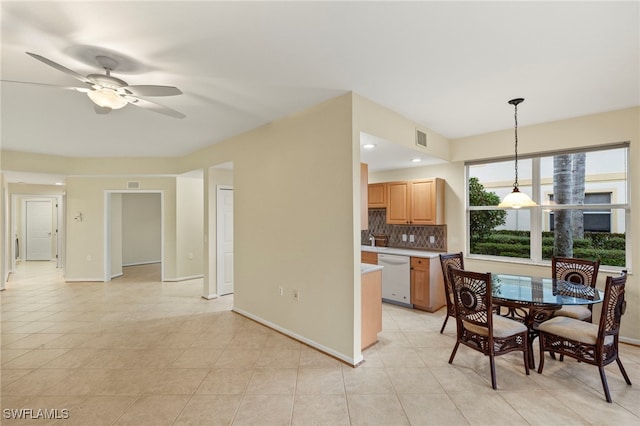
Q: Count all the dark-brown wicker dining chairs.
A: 4